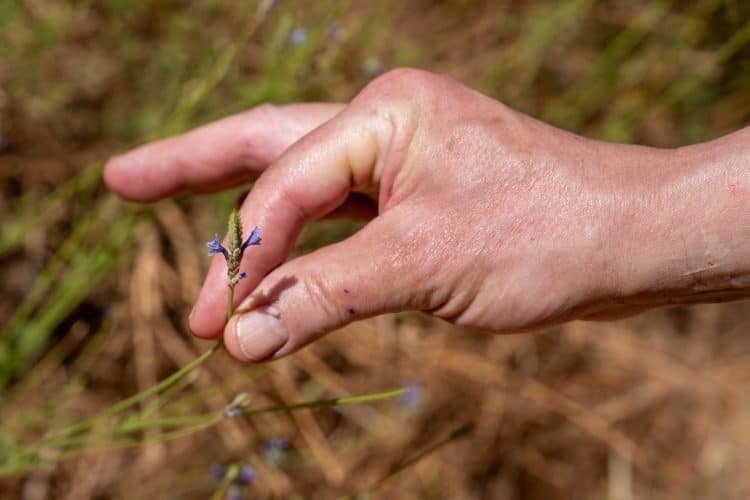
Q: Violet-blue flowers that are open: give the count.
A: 2